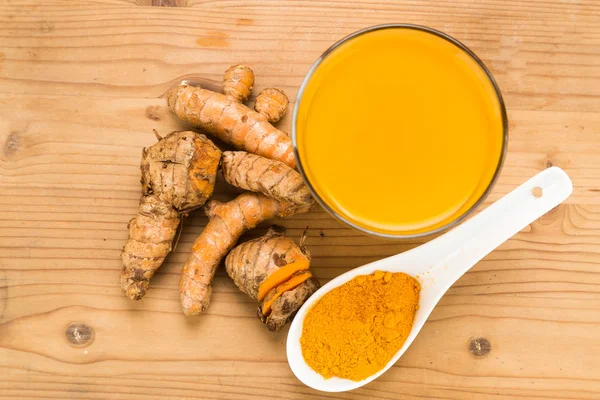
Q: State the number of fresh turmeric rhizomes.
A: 5